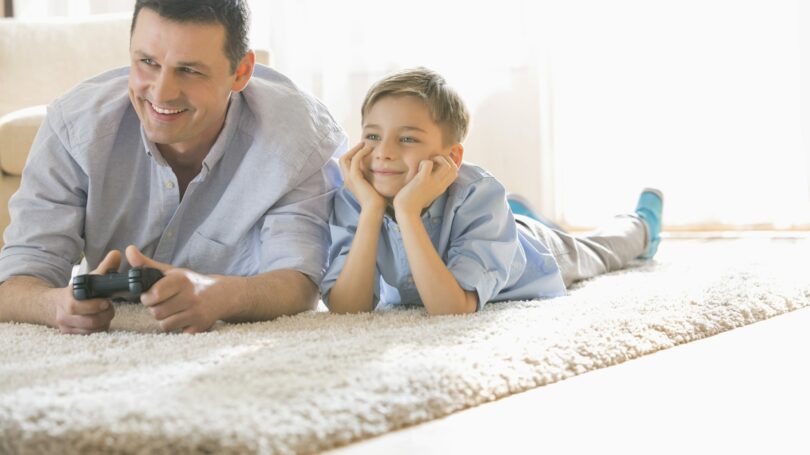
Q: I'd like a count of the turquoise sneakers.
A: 2